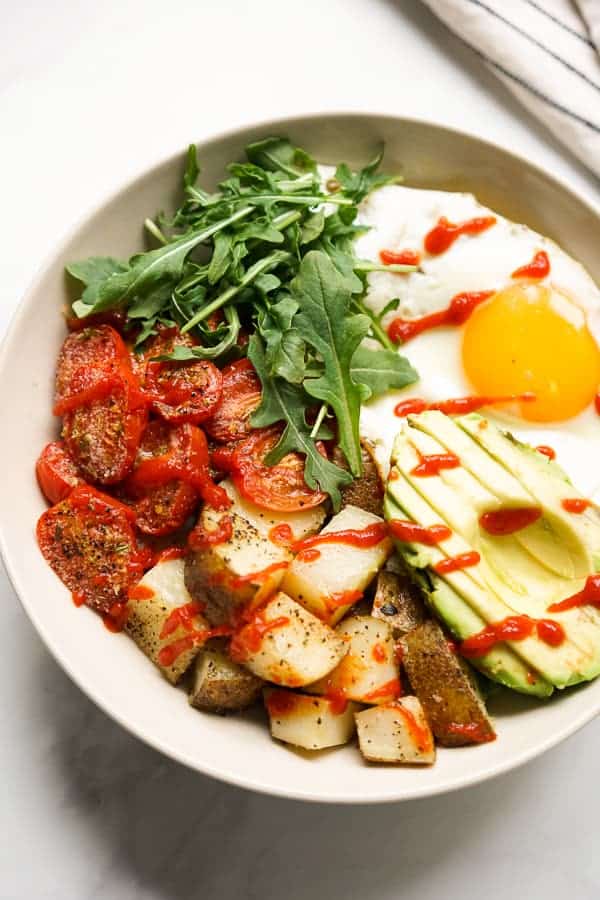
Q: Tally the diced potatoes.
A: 12